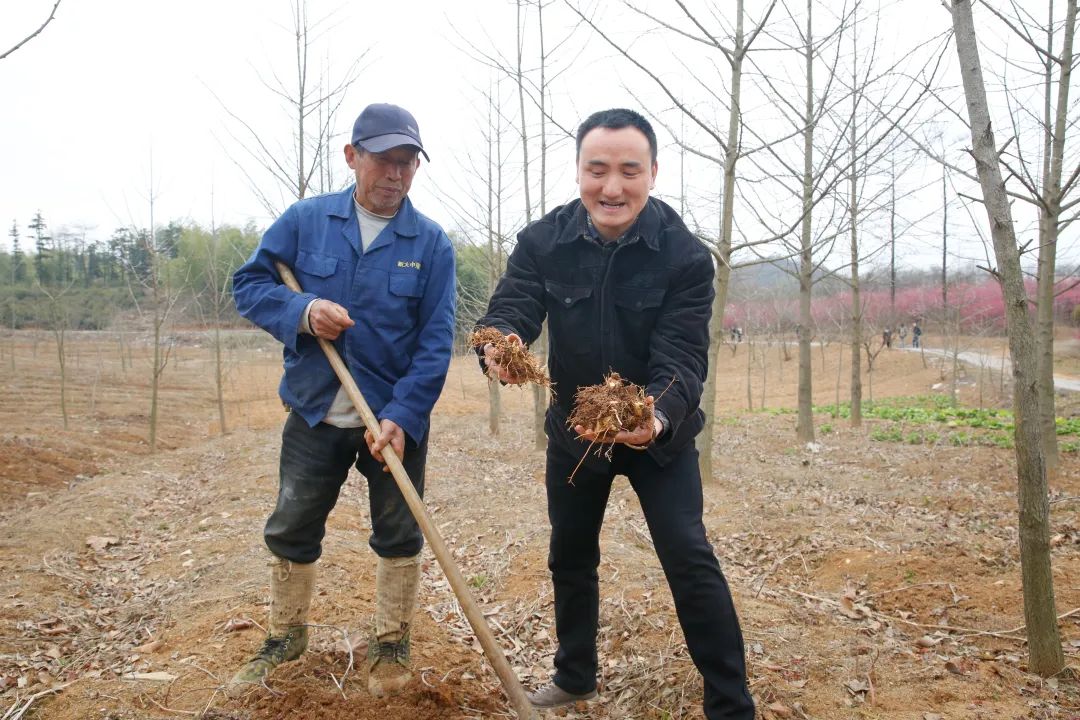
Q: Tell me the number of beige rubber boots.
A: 2